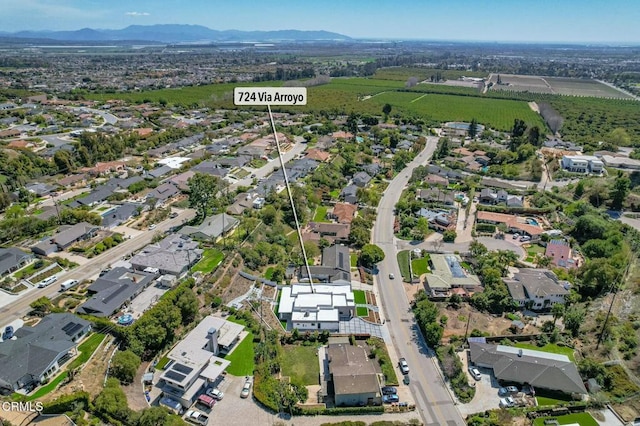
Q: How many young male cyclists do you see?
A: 0